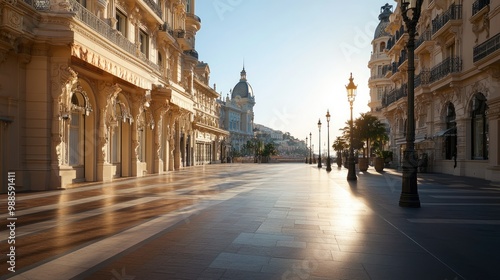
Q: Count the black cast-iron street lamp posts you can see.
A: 6